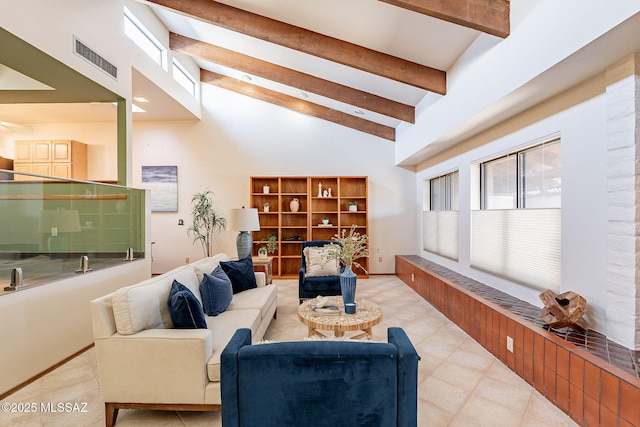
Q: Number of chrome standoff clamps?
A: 3